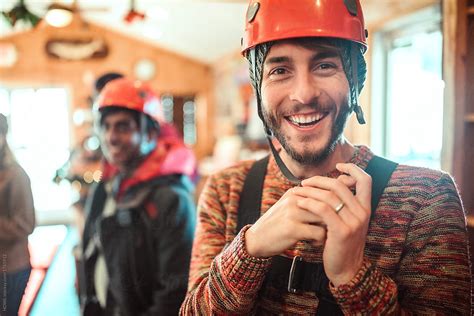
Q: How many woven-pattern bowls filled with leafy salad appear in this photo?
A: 0